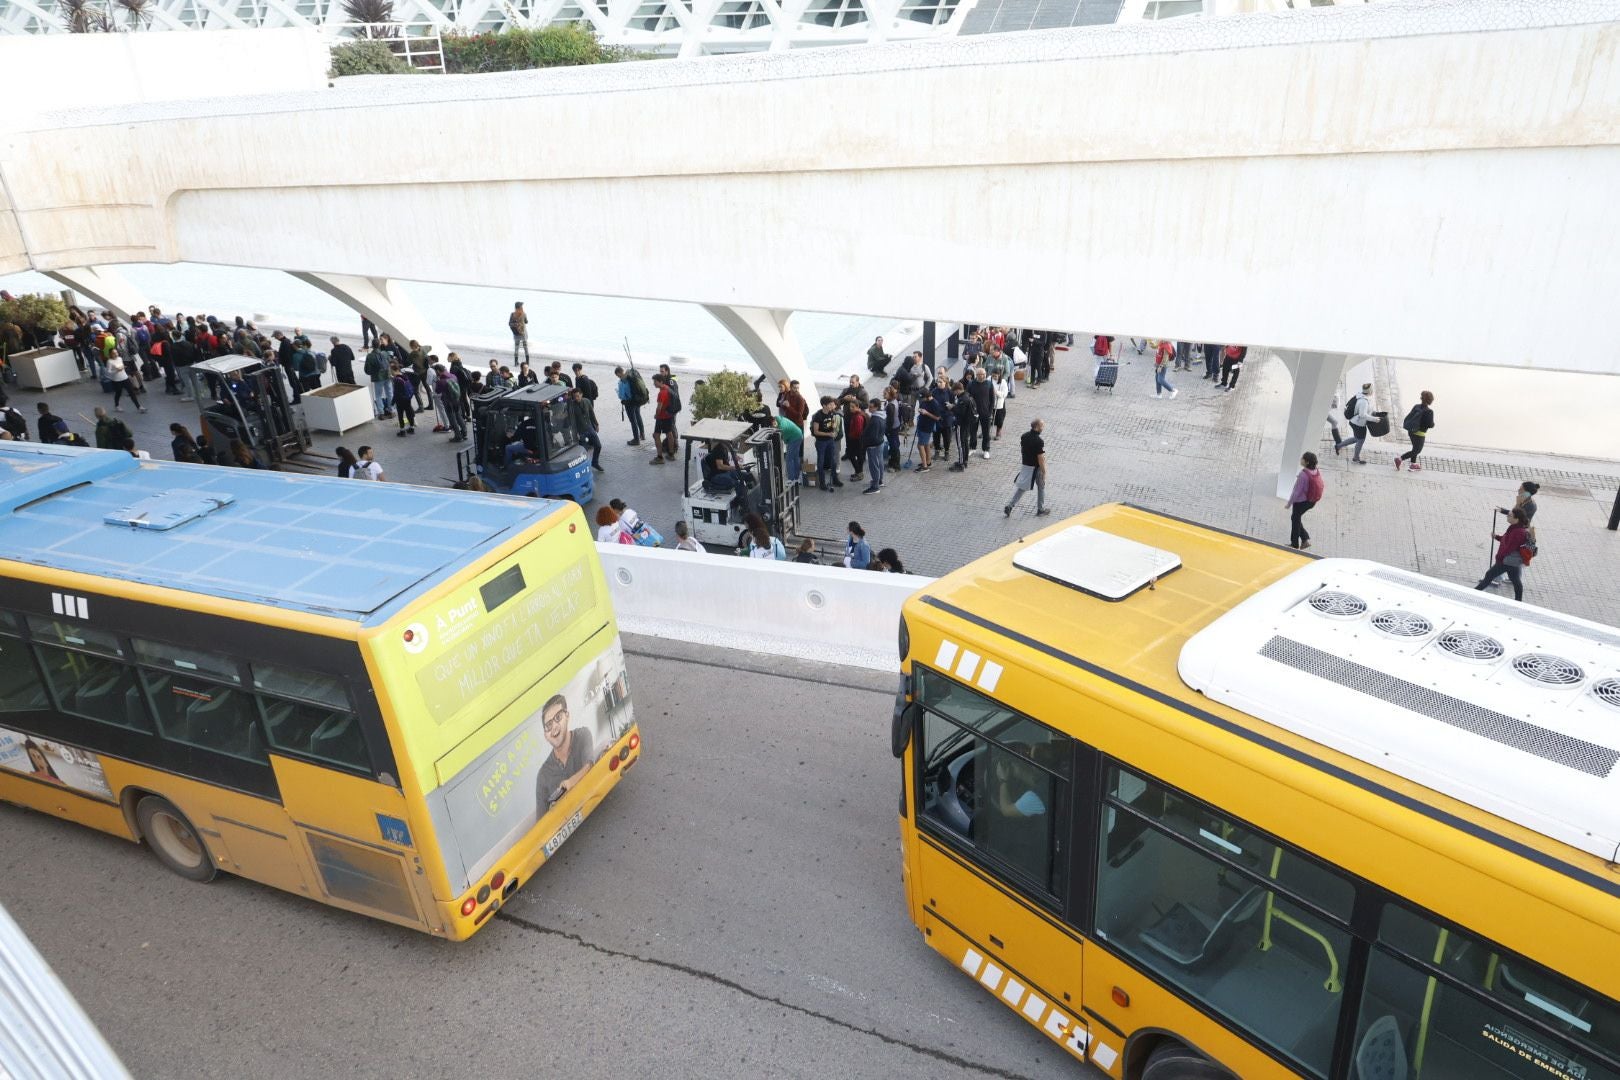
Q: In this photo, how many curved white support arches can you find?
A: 4